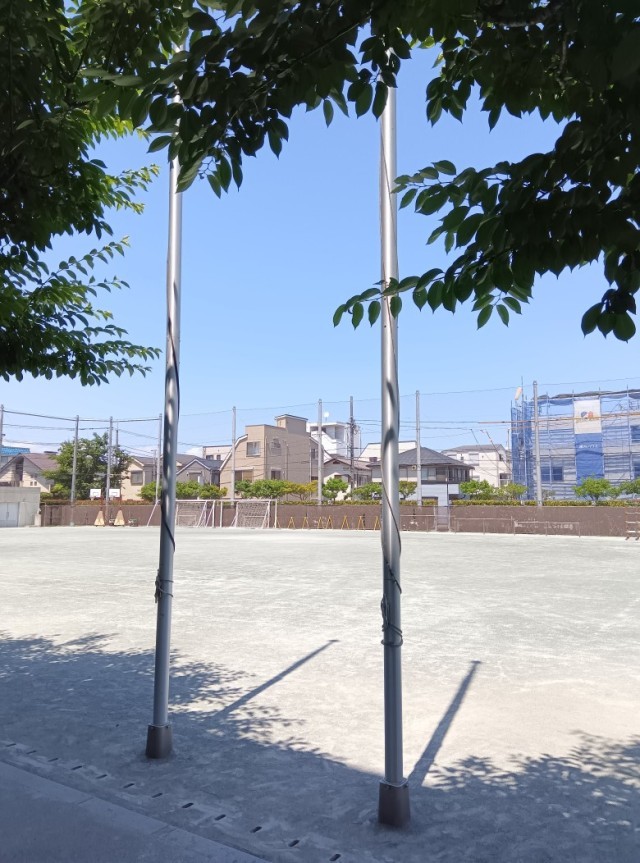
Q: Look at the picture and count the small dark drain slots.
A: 12